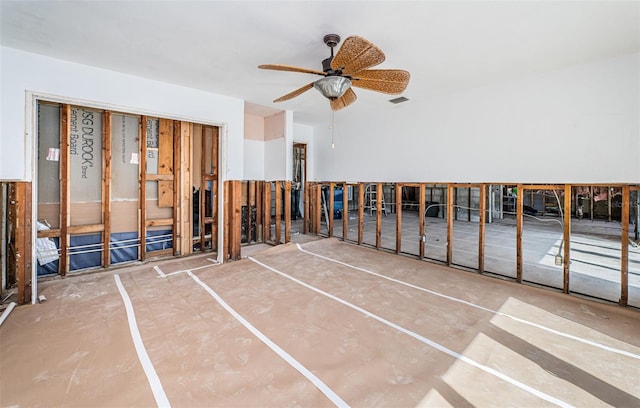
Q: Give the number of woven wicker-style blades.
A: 5